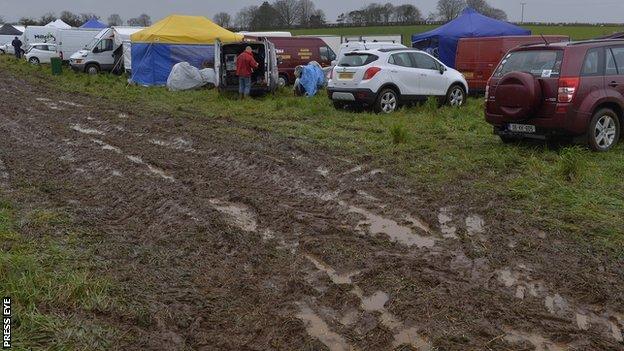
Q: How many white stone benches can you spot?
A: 0